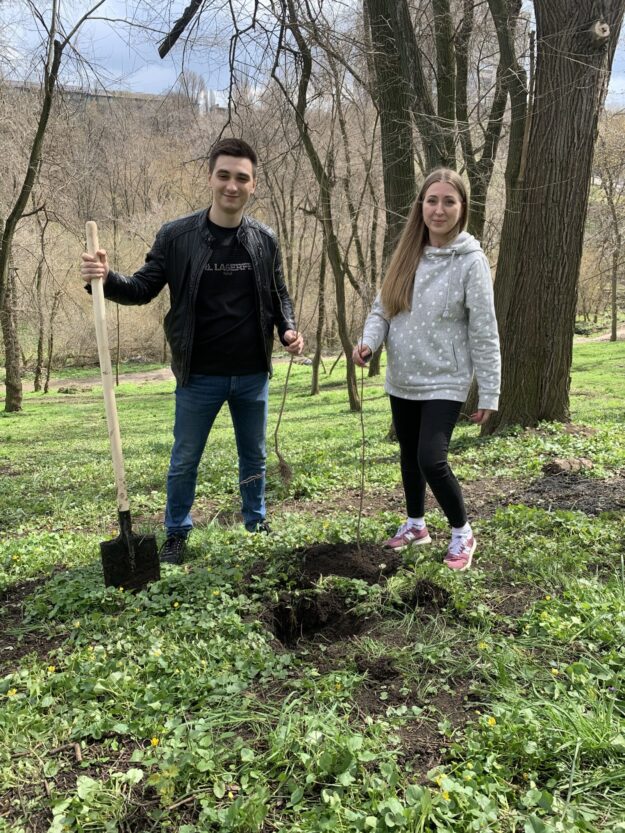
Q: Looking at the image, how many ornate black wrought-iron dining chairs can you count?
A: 0